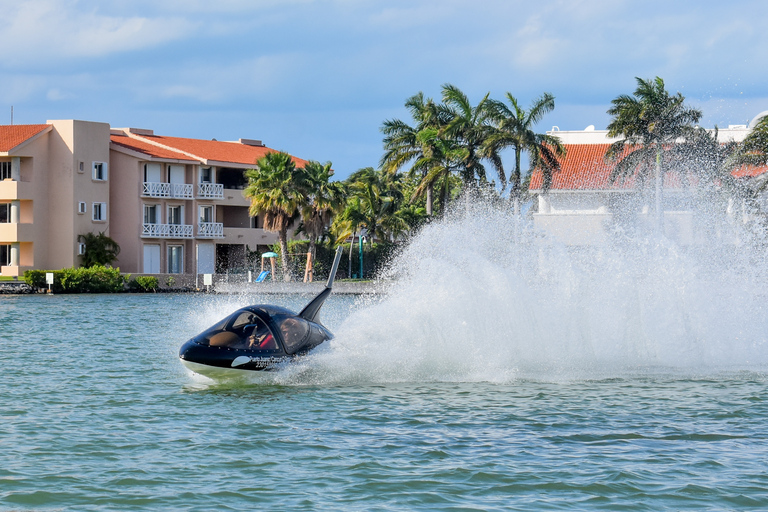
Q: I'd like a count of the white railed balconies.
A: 4